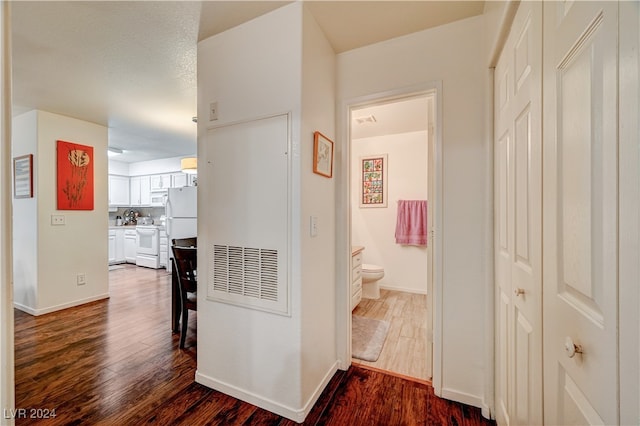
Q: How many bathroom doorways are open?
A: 1